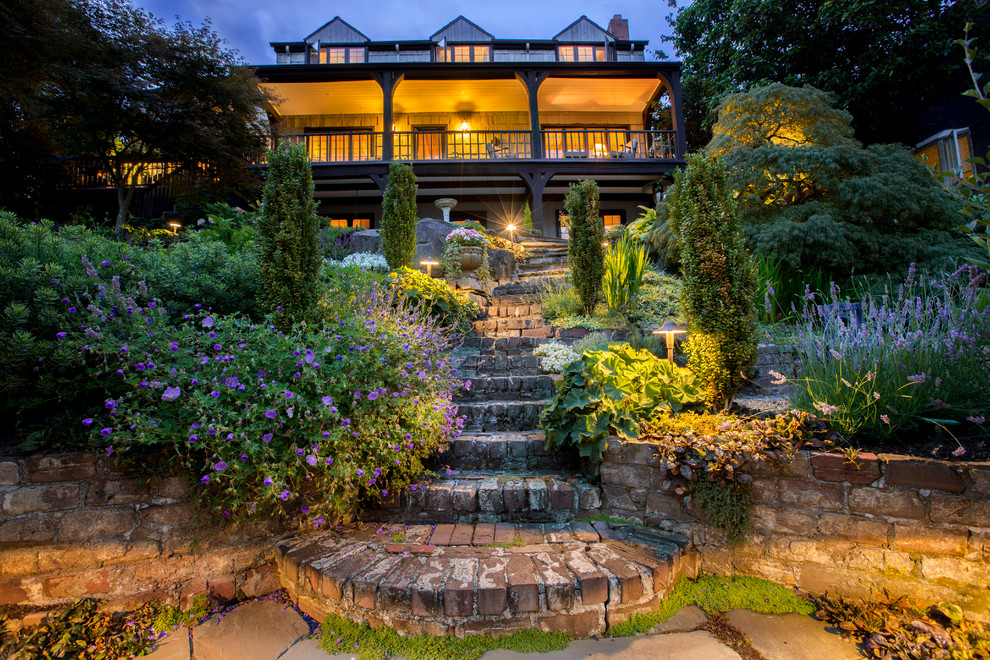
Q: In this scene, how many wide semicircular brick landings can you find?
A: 1